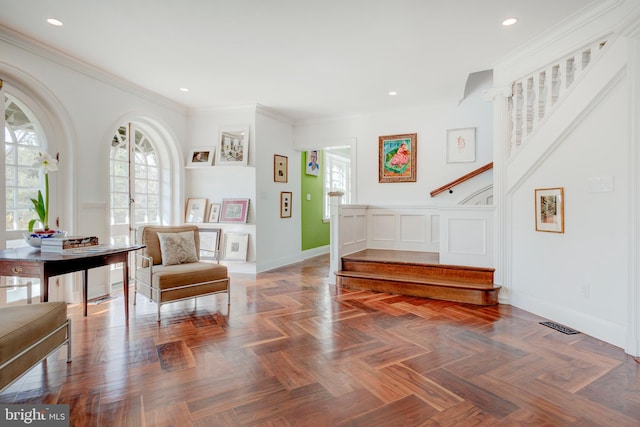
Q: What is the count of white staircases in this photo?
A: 1